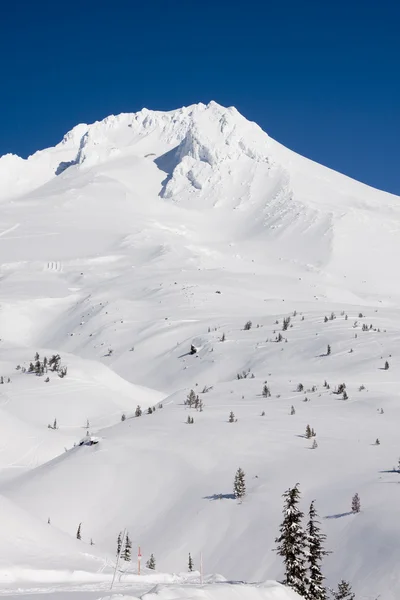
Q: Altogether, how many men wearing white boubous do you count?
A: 0